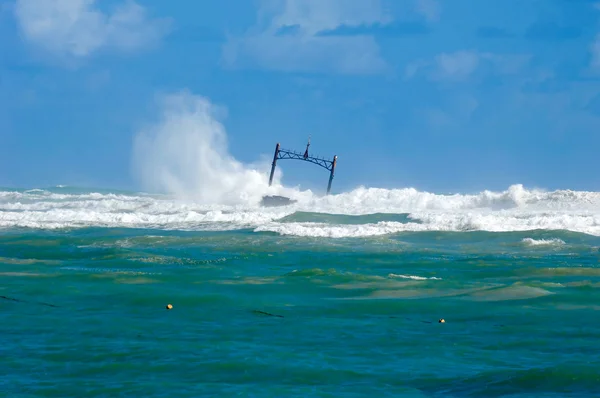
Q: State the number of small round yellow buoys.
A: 2